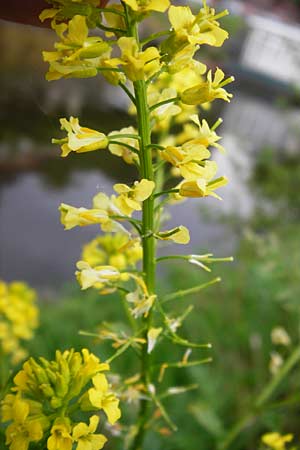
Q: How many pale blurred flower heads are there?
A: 2